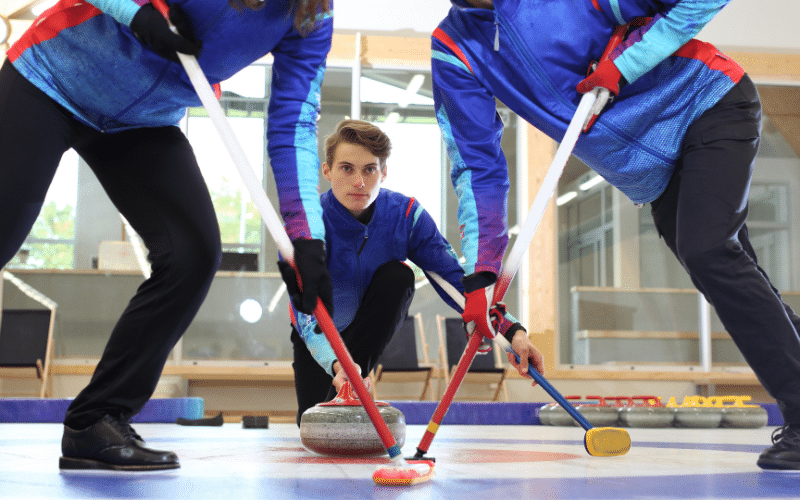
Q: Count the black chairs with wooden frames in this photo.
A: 3